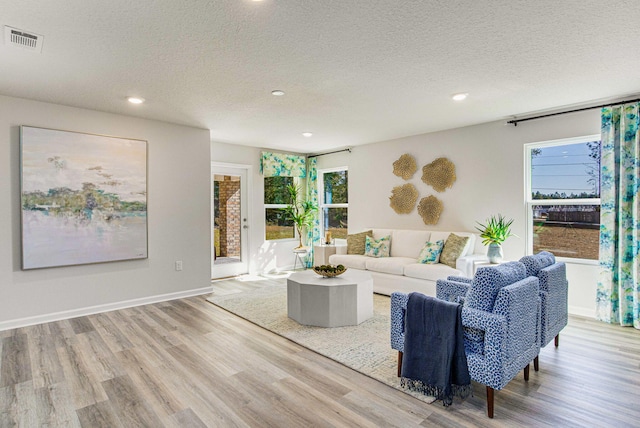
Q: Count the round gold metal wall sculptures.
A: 4